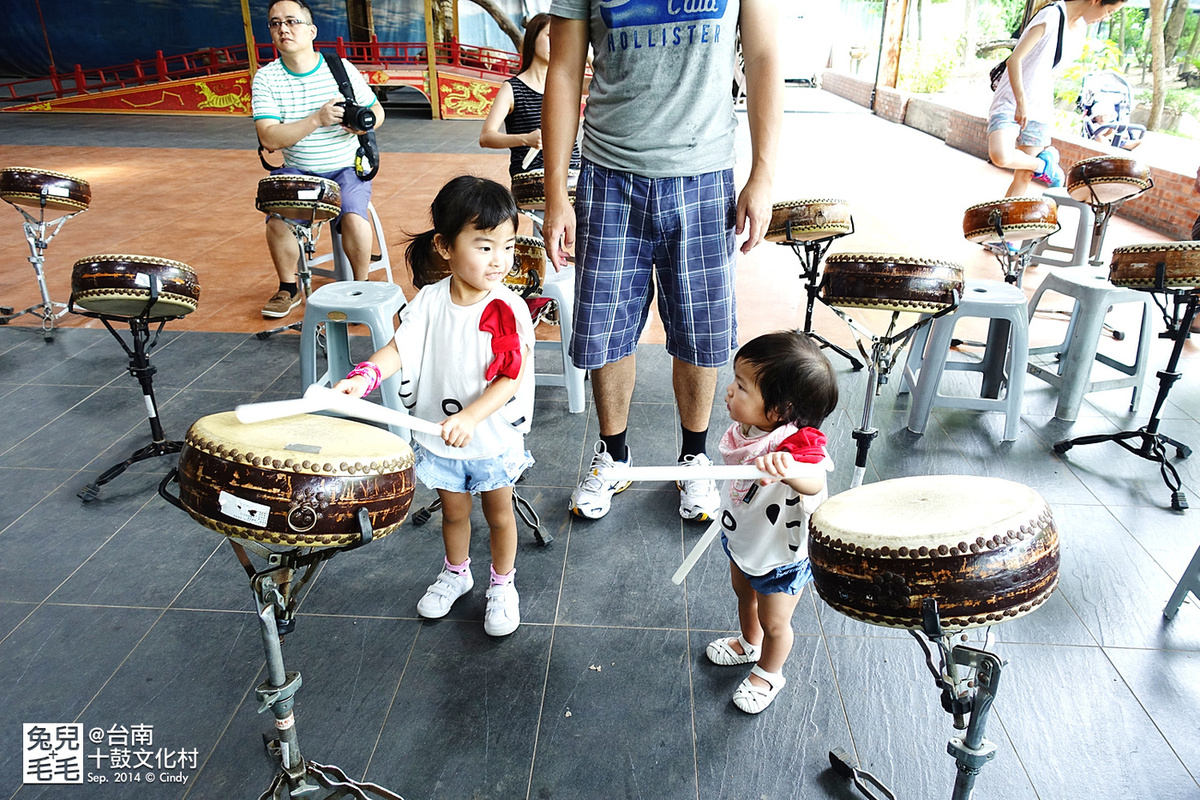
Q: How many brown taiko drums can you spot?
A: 12